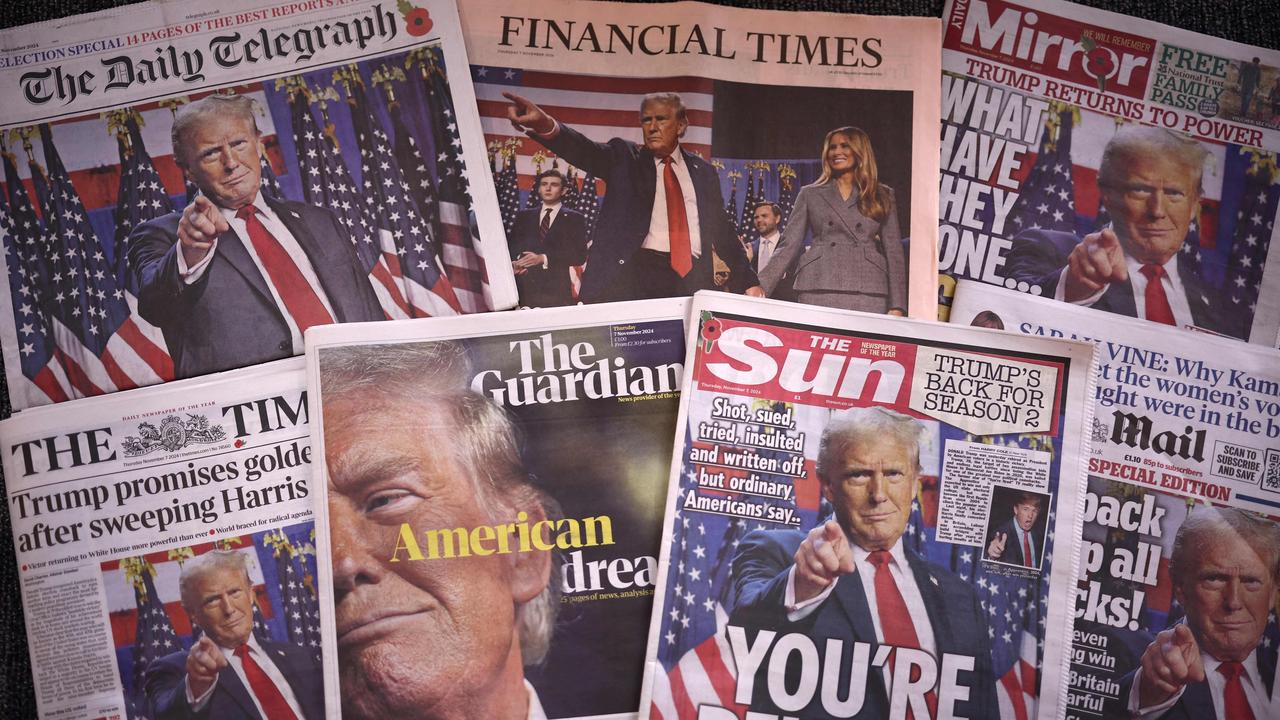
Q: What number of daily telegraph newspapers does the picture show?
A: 1